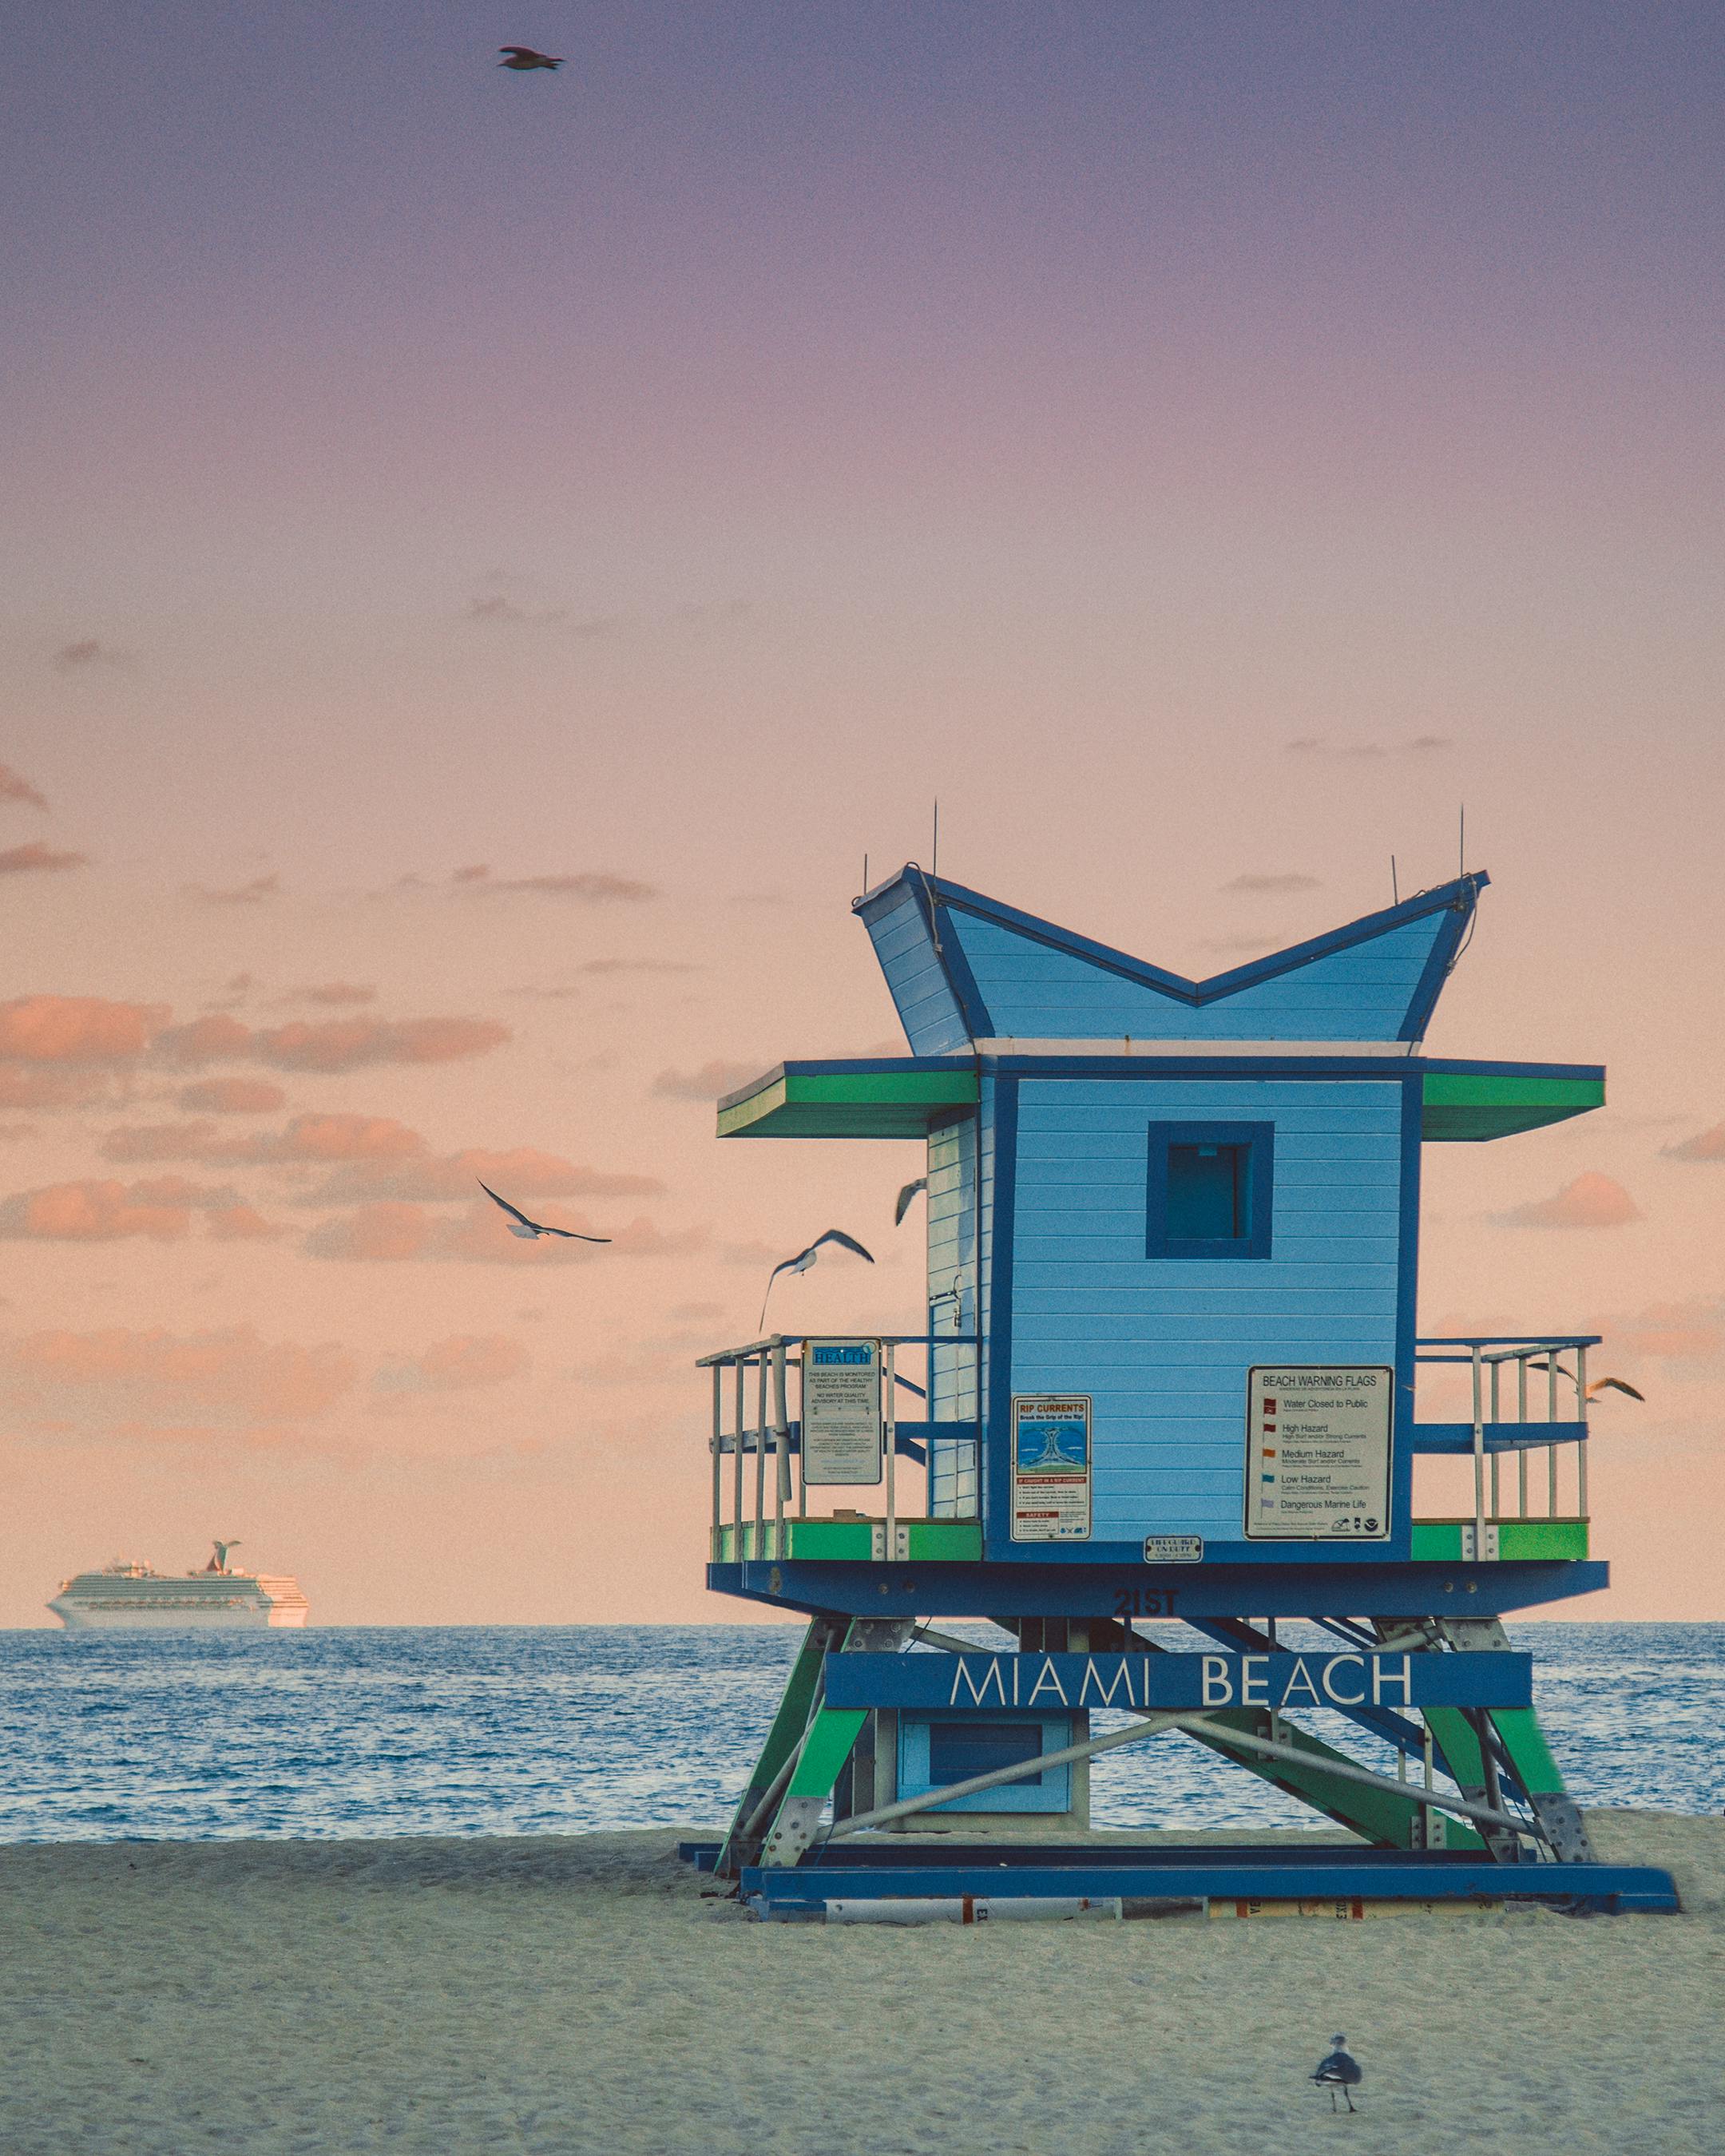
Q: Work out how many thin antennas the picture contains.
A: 4